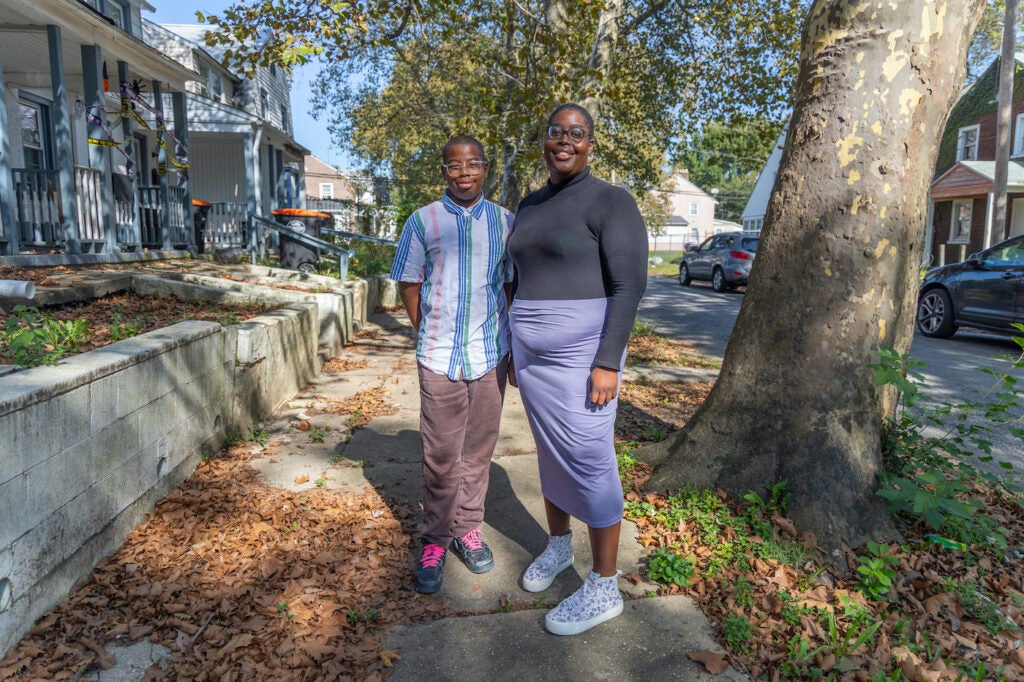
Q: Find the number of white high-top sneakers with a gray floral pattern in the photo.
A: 2